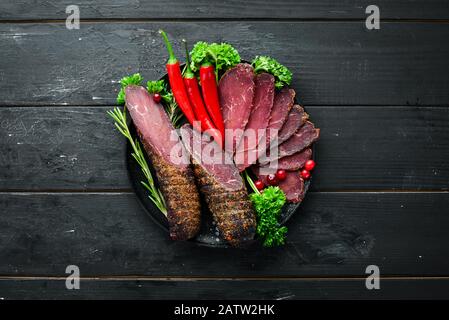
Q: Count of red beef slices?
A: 7